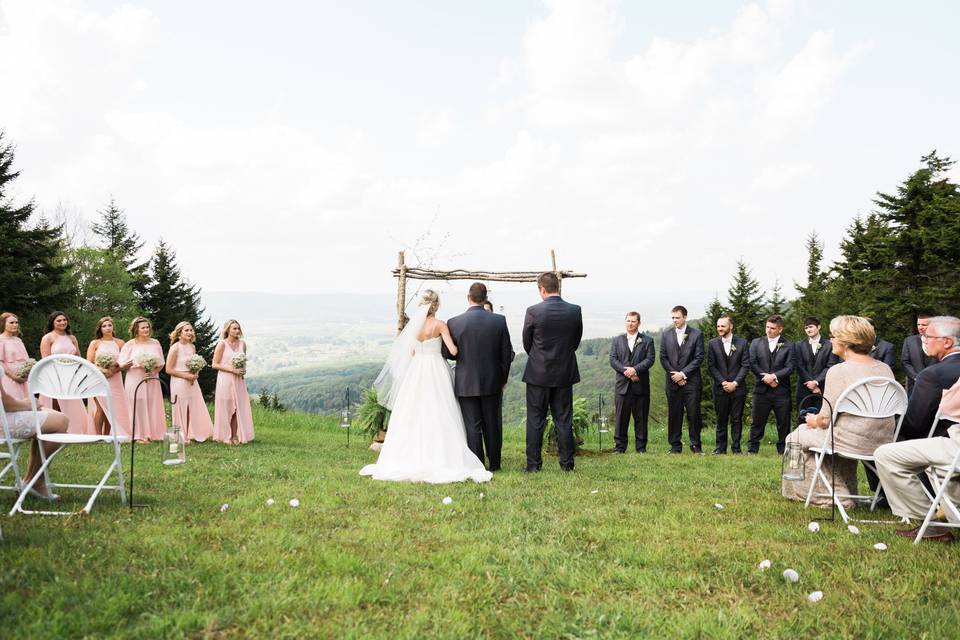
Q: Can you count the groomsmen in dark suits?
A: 7